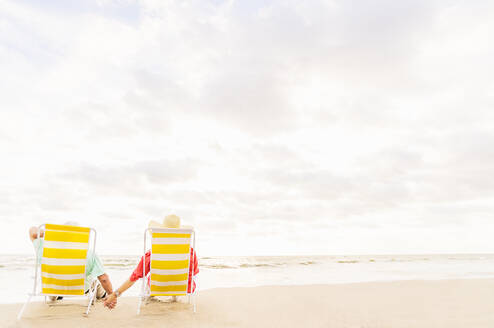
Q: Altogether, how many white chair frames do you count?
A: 2